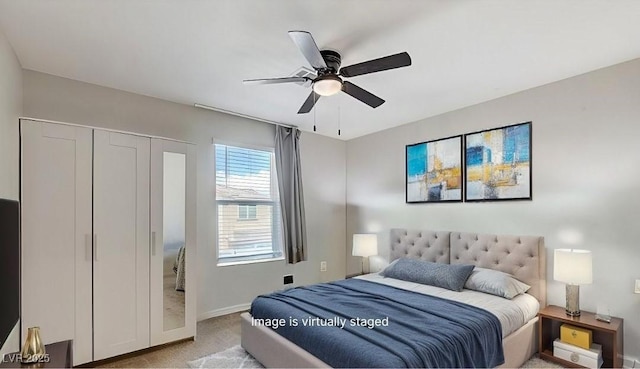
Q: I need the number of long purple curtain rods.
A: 0